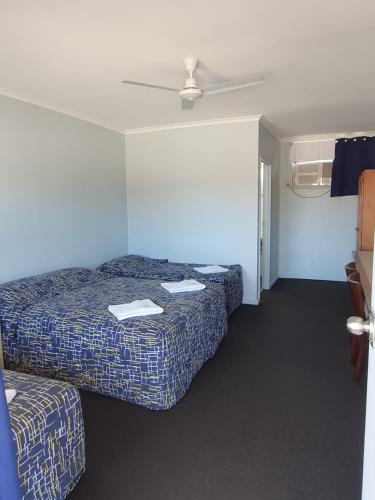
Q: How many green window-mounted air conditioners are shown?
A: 0